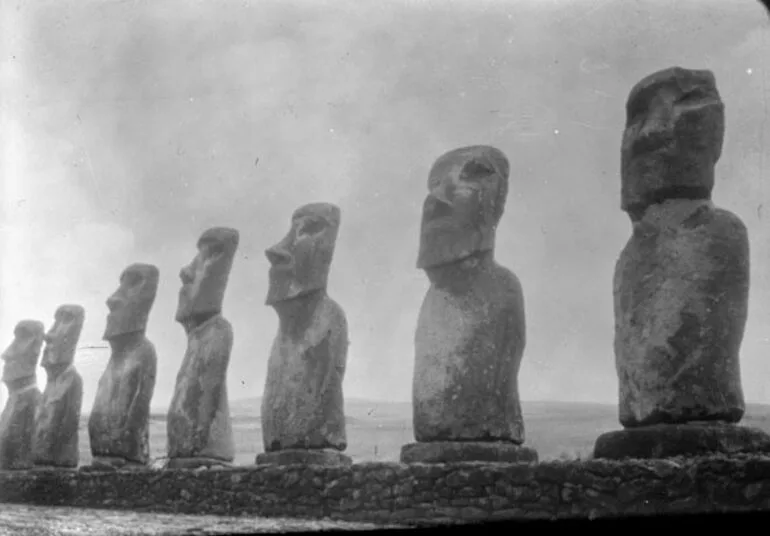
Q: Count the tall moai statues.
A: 7